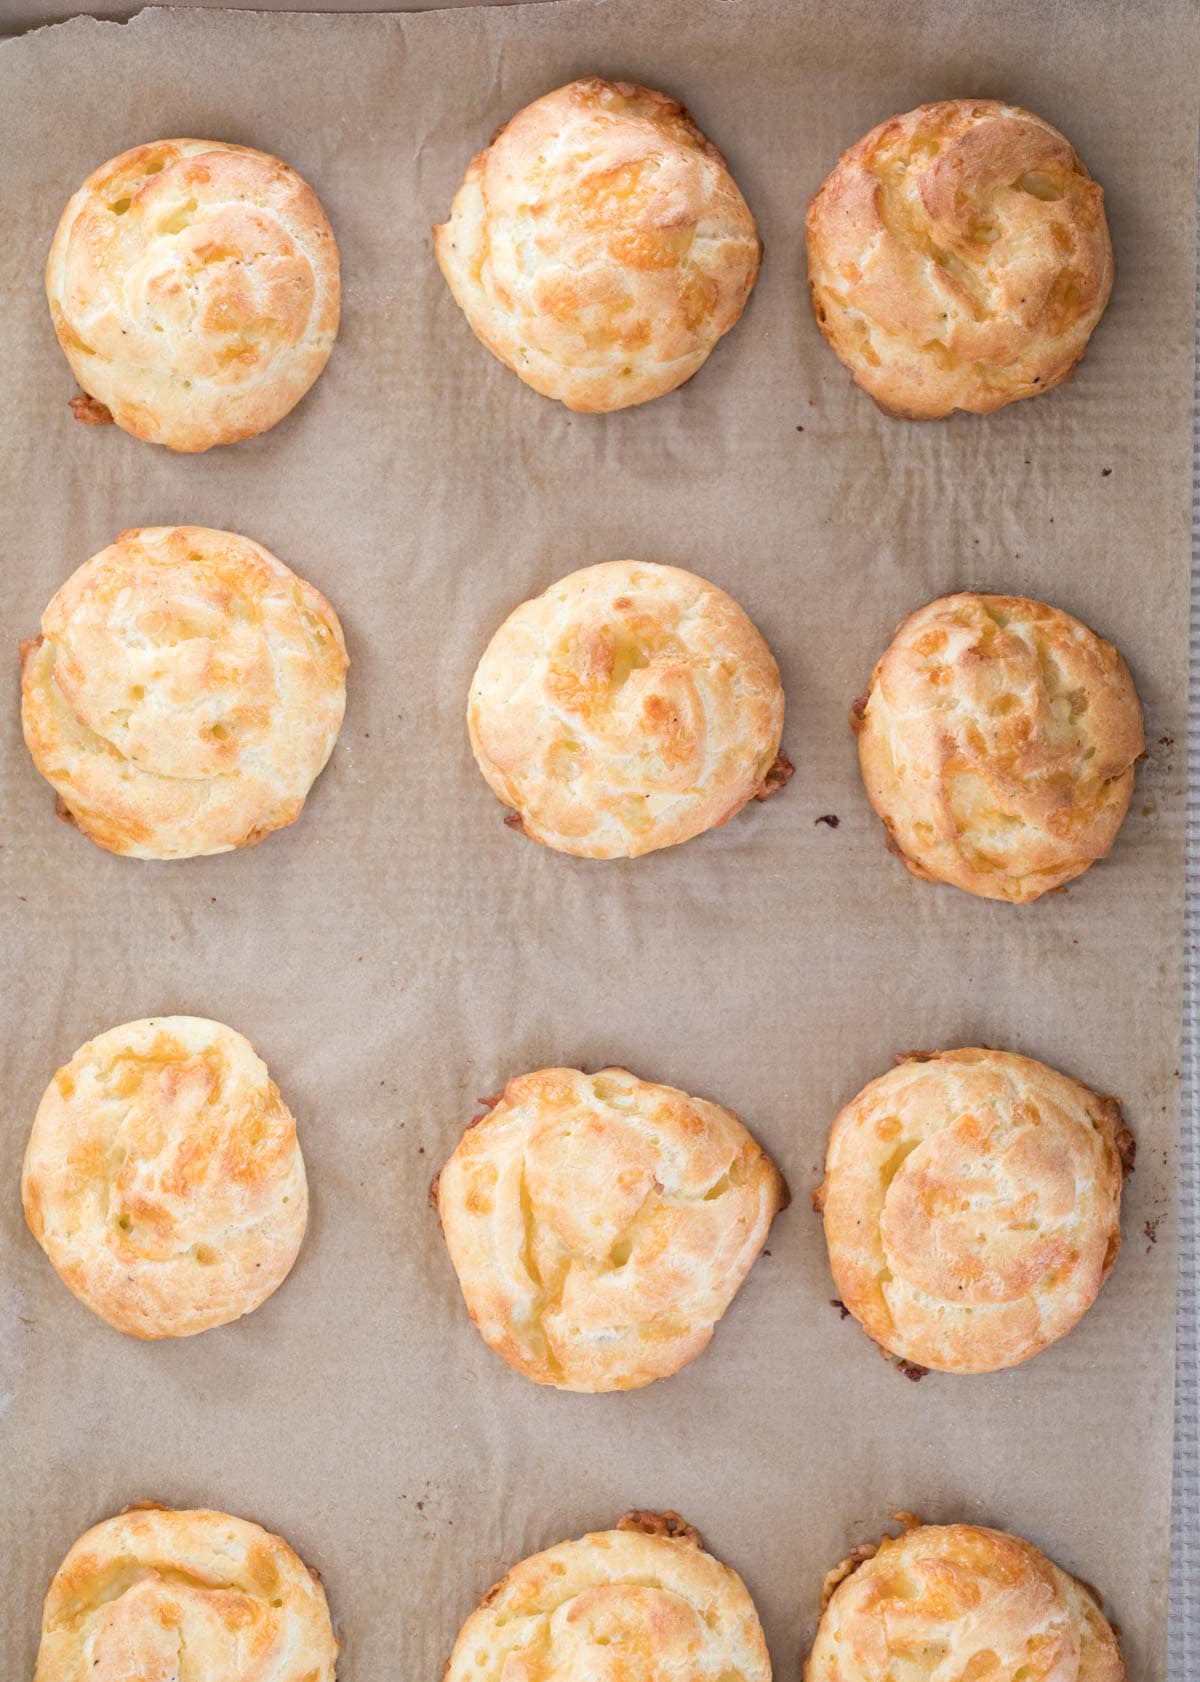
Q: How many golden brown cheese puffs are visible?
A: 12